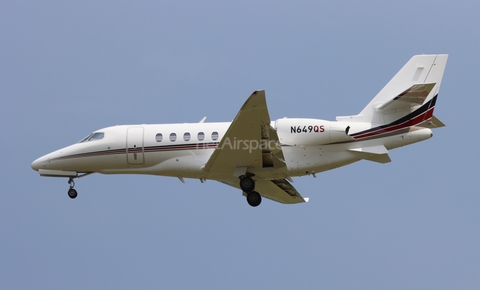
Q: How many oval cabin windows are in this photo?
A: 5